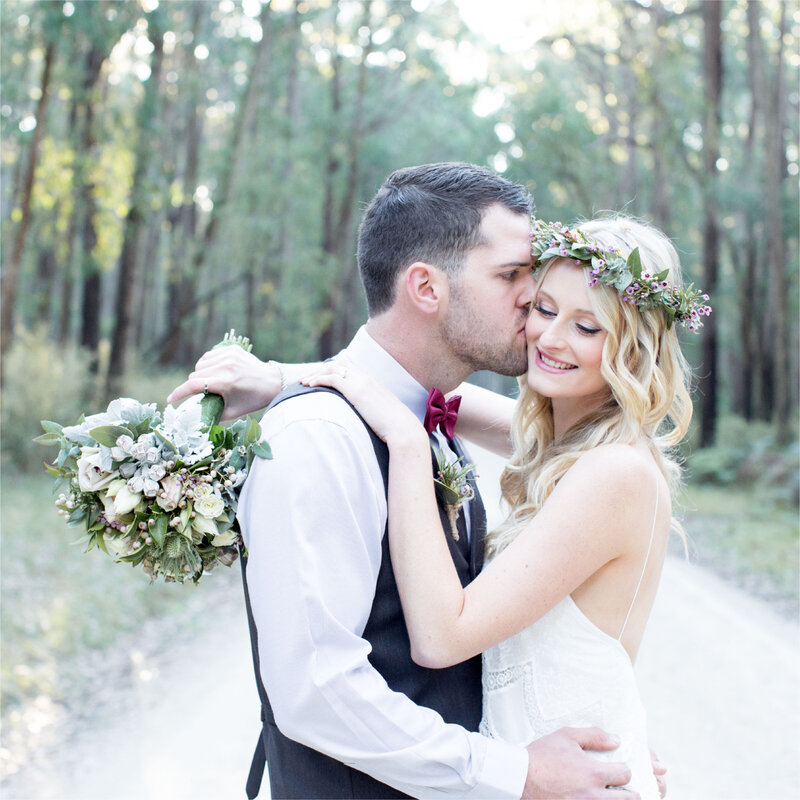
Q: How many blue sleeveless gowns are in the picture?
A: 0